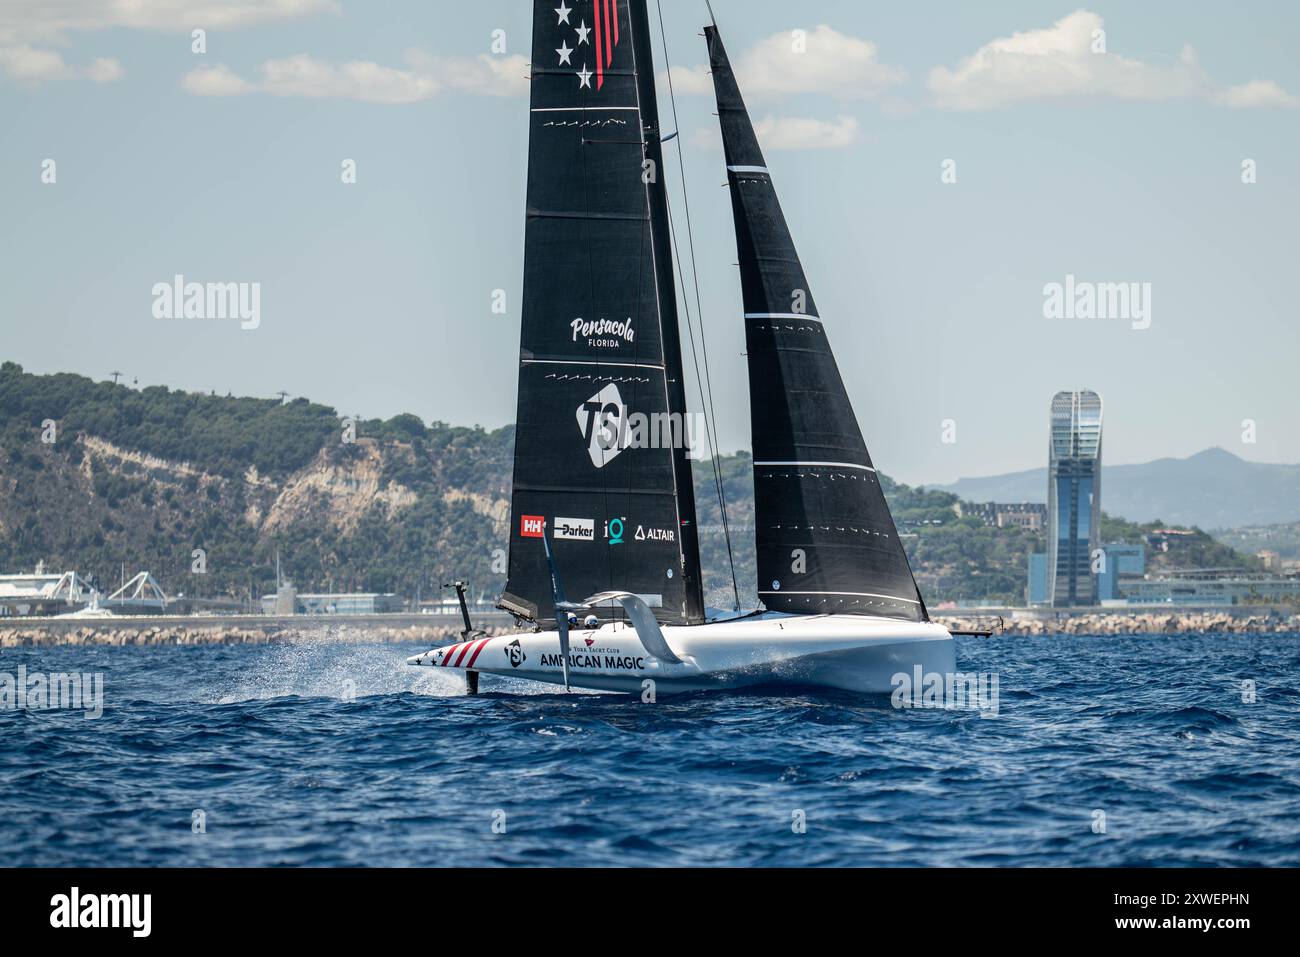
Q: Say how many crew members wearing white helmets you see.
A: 2